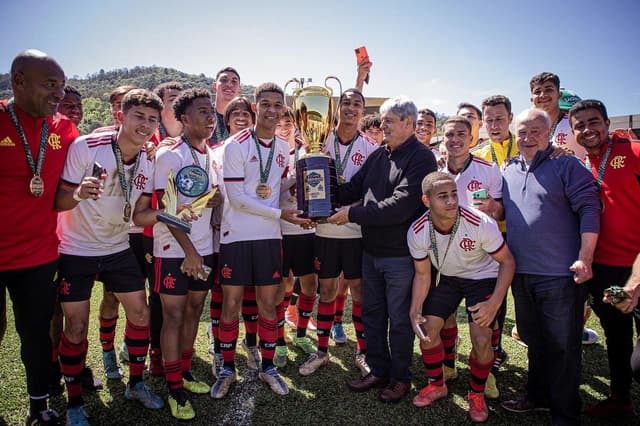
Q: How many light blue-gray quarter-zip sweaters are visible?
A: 1